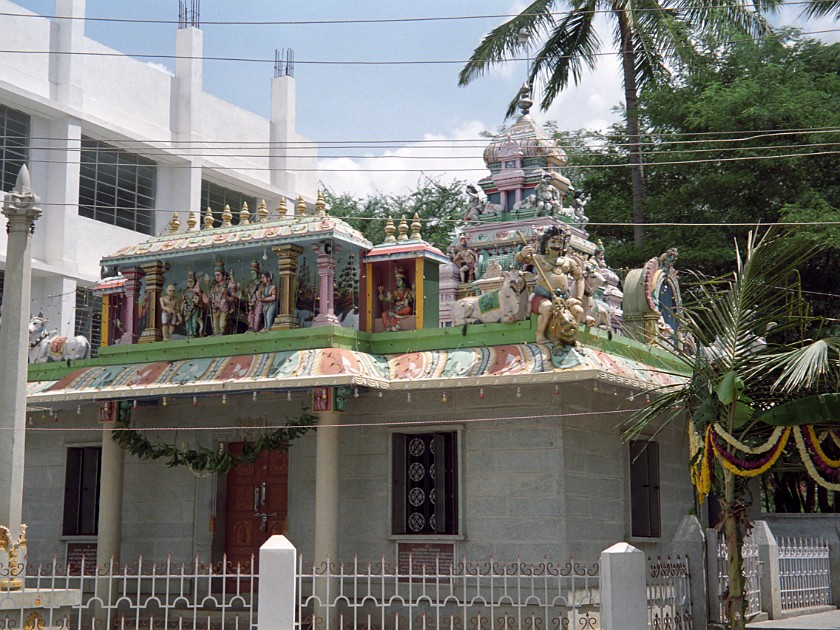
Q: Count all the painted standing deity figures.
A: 5